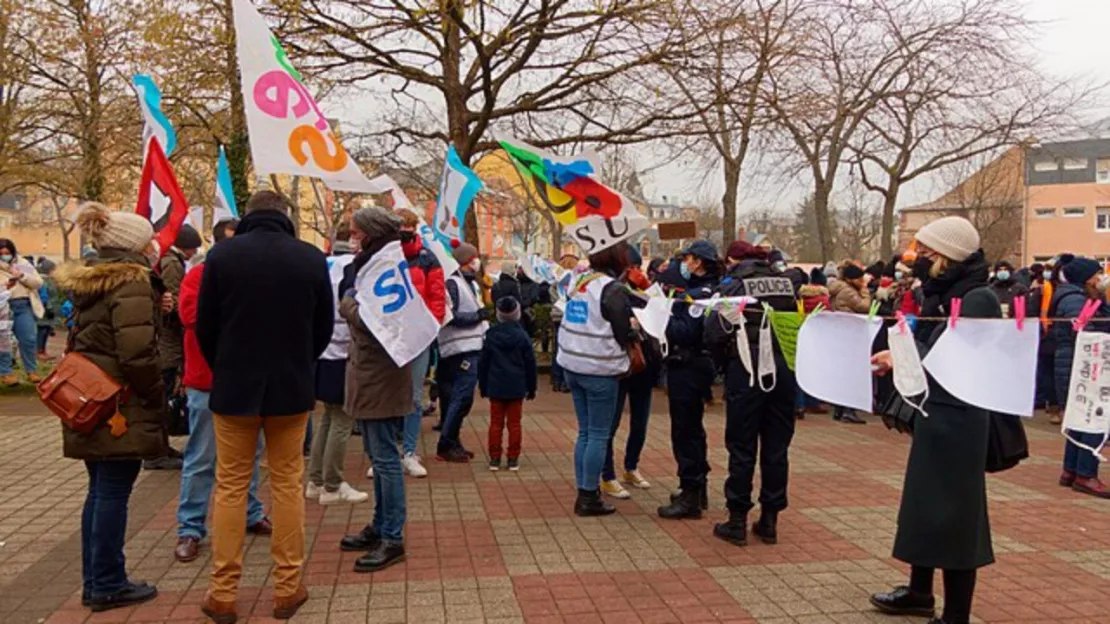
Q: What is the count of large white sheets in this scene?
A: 2